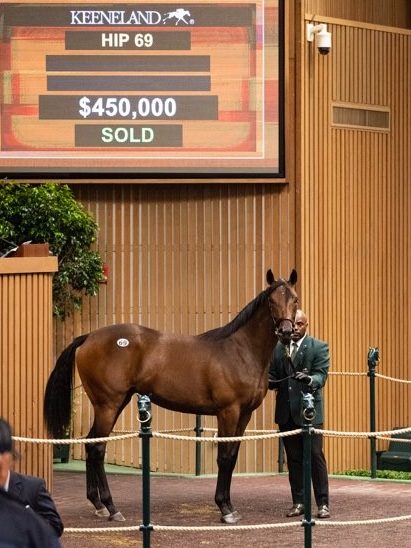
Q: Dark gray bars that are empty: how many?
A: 2